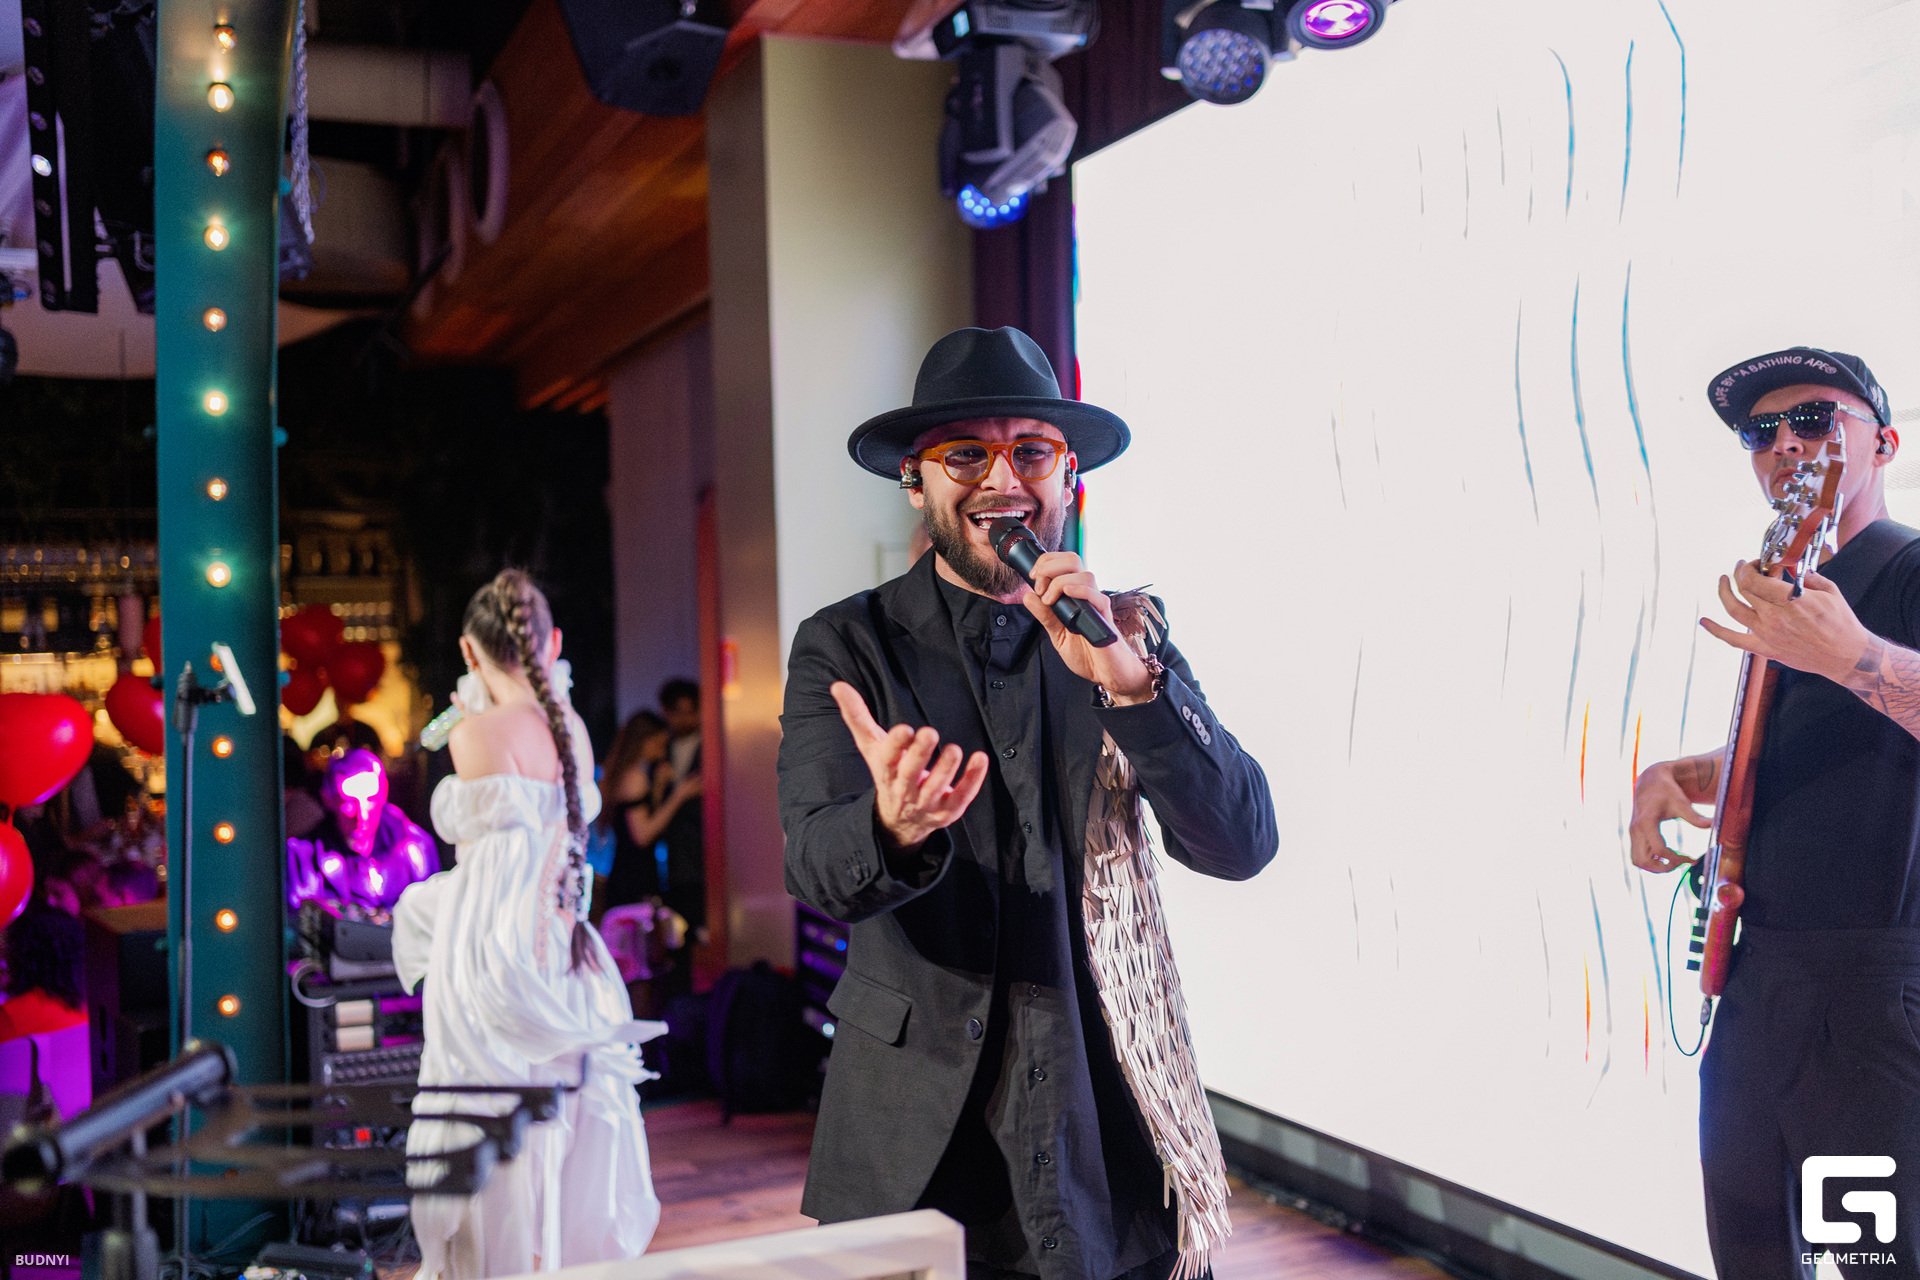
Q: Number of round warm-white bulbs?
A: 13